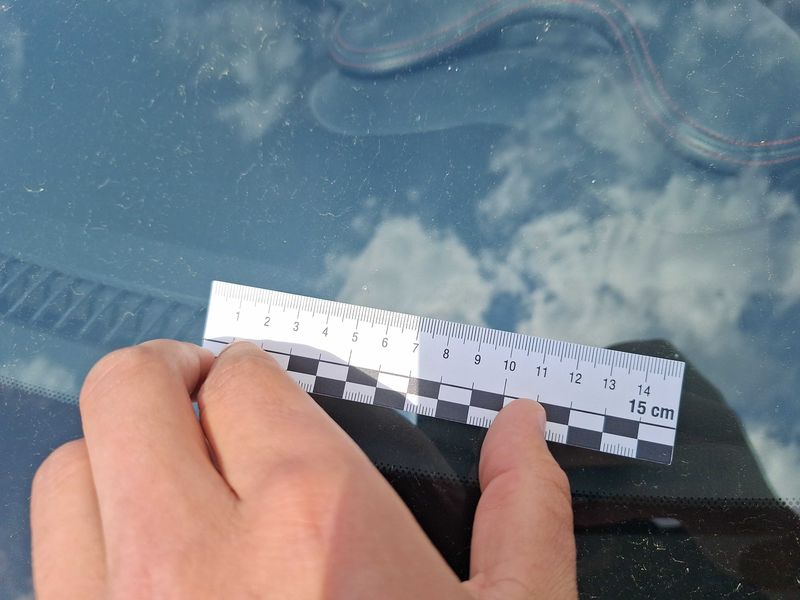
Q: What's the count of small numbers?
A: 14